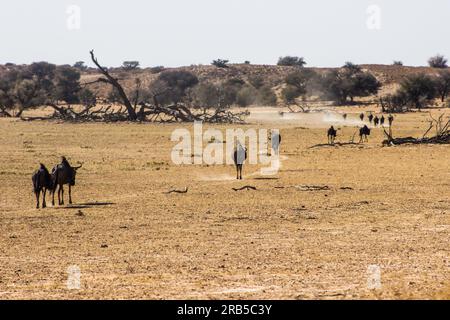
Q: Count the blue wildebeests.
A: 12